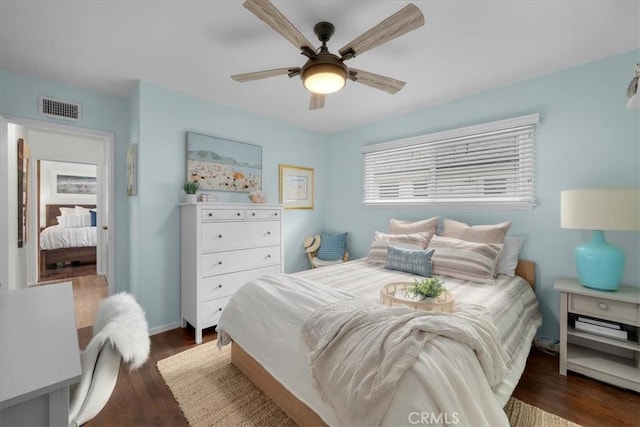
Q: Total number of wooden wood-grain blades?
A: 5